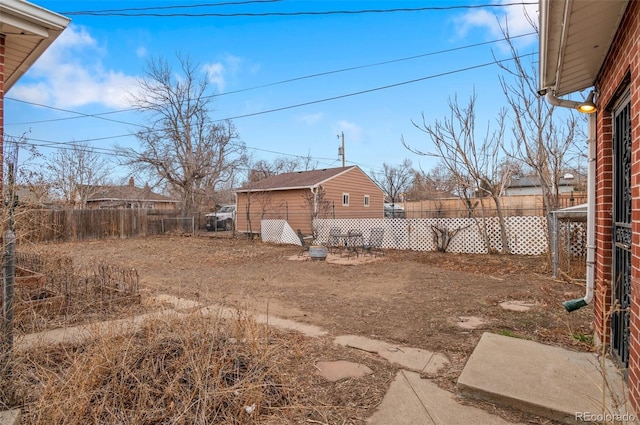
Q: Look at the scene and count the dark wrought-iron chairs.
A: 4